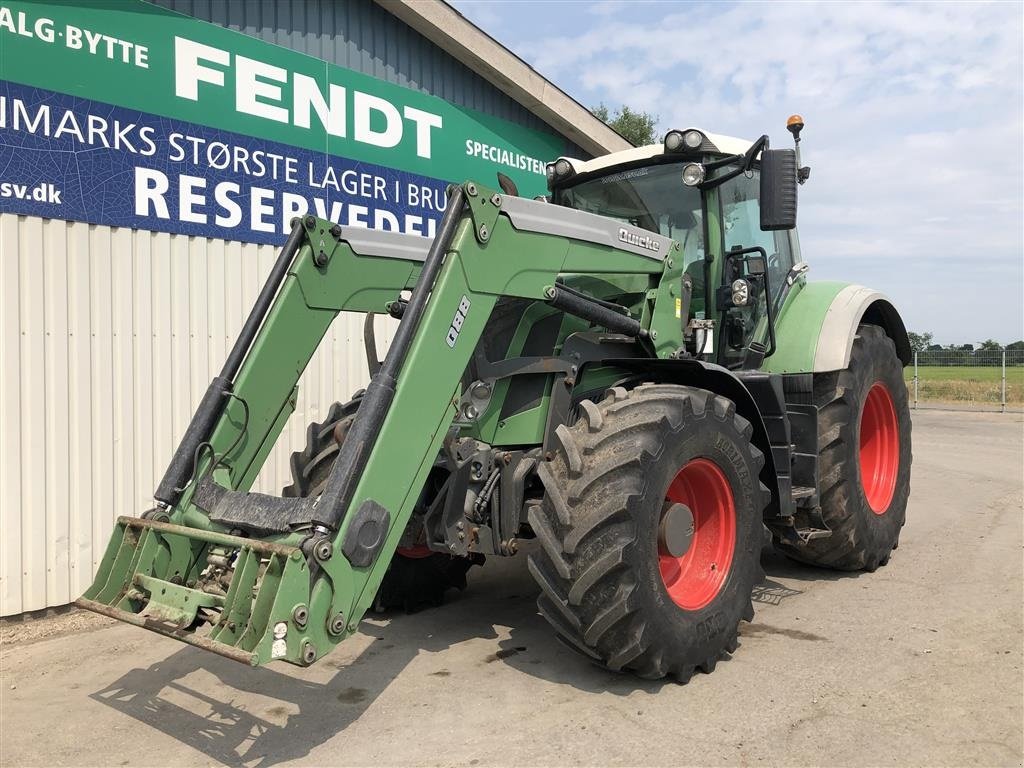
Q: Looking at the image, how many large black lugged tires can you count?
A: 3